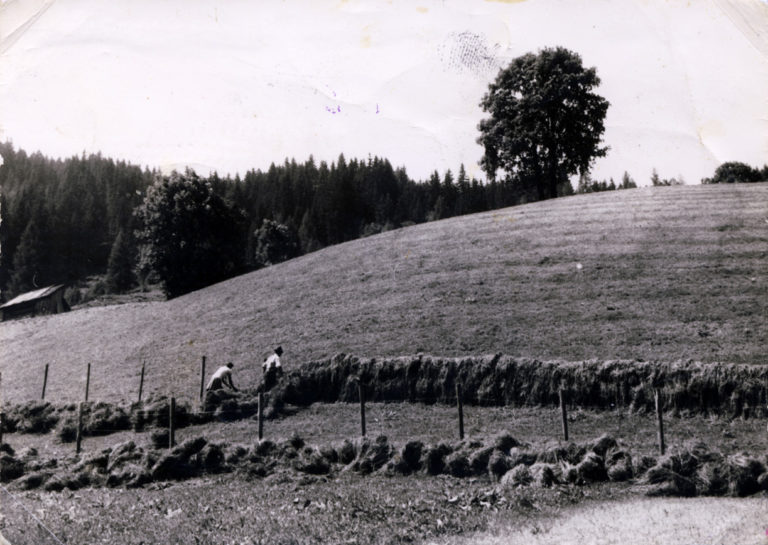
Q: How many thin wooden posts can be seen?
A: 11